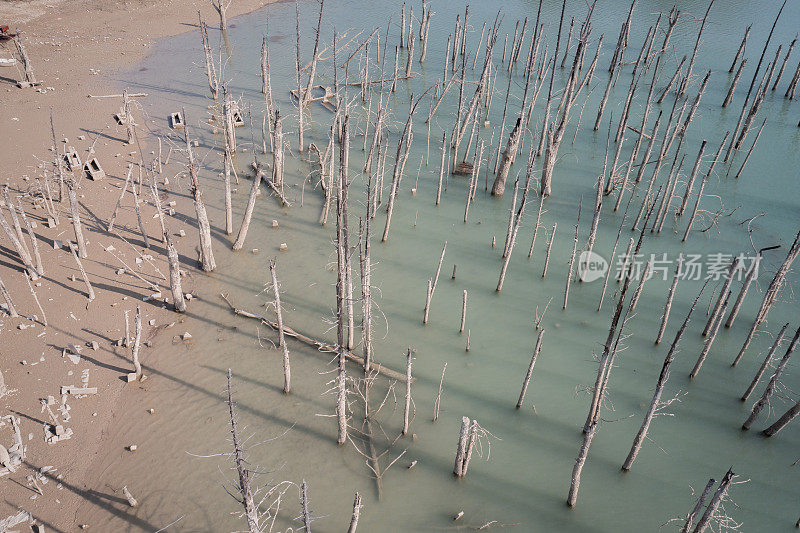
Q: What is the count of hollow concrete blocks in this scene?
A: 5